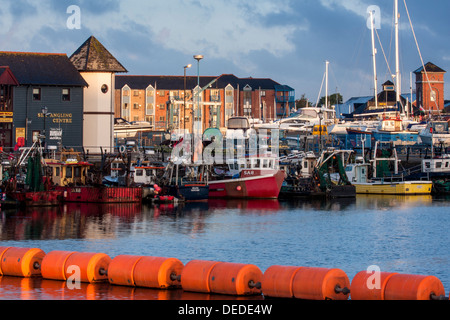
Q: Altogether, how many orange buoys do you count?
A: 6